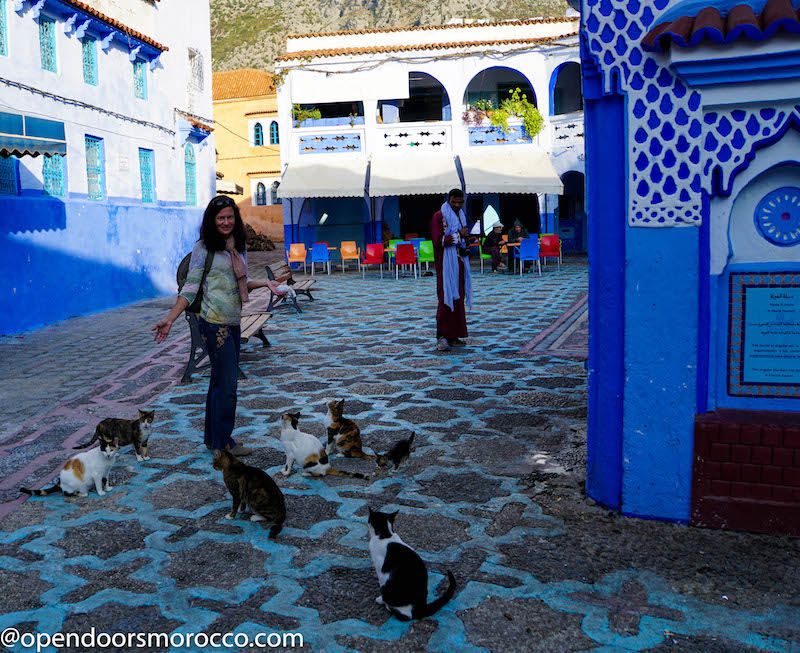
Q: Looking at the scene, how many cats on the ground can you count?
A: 7